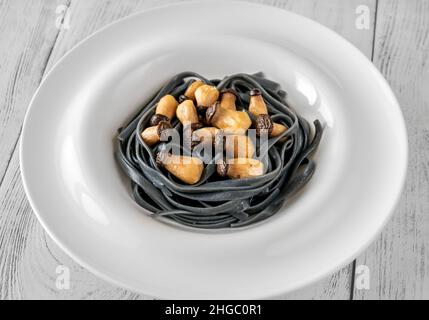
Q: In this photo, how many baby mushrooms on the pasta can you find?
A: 13